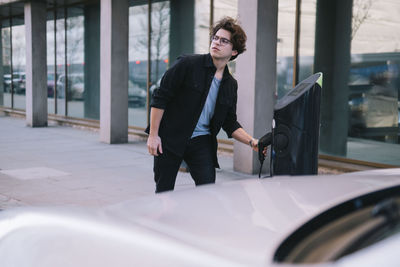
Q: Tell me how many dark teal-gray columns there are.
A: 3